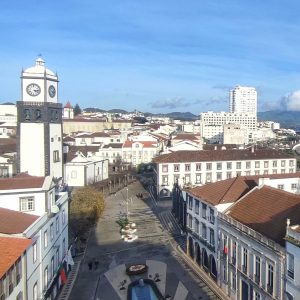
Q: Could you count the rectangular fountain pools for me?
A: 1